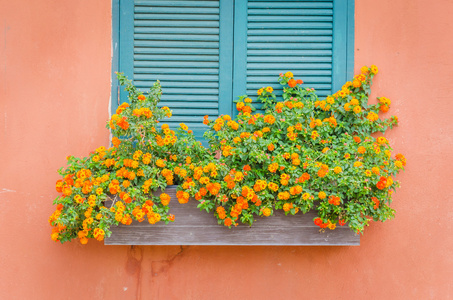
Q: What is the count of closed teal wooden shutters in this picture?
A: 2